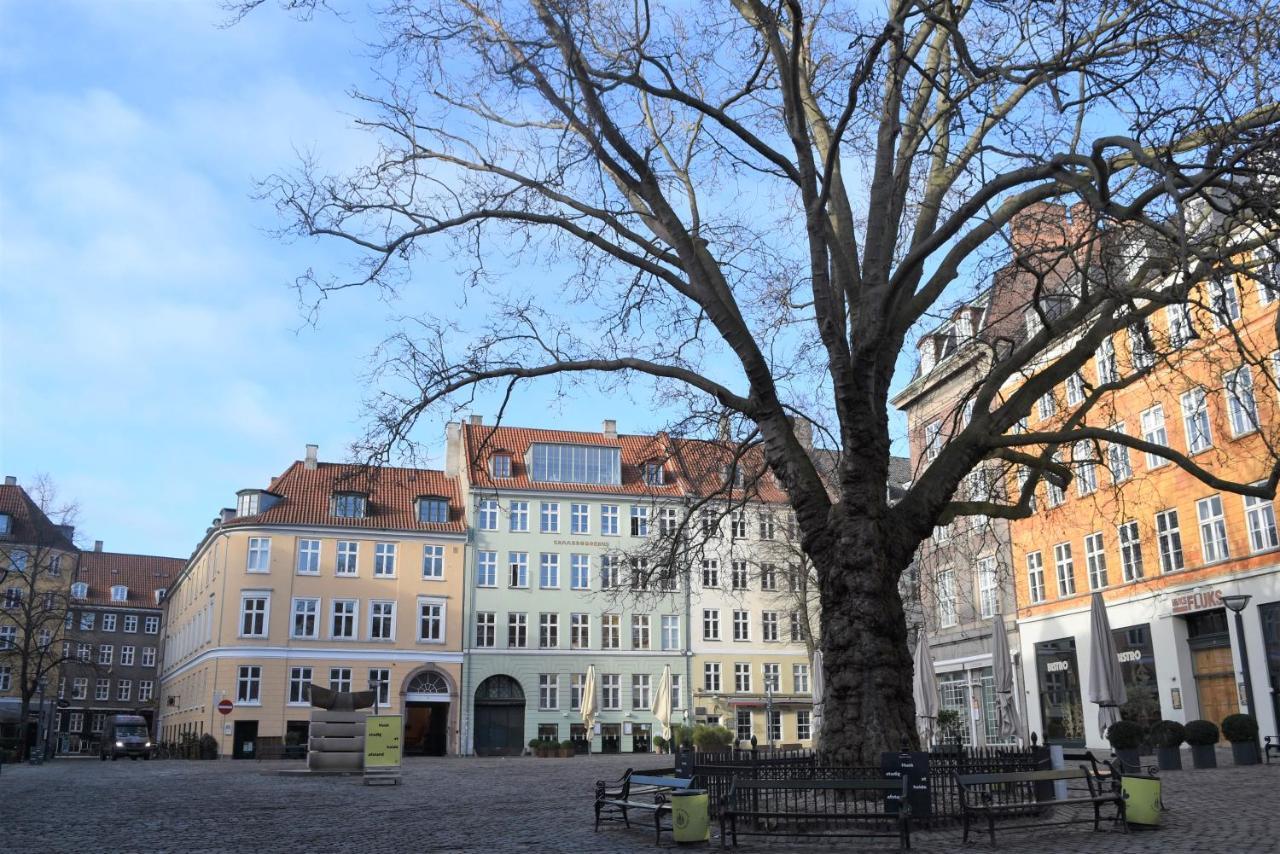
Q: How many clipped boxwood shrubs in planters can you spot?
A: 4